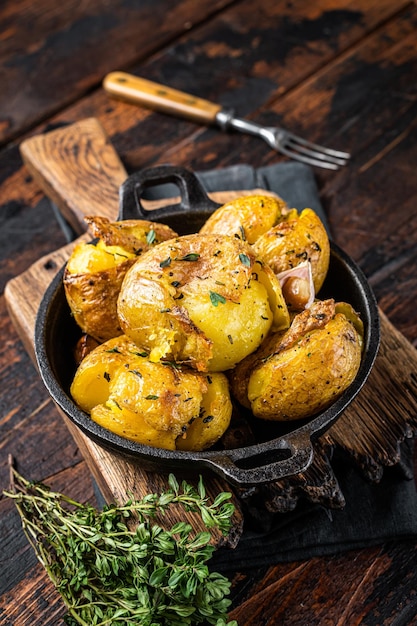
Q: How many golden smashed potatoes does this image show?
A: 5